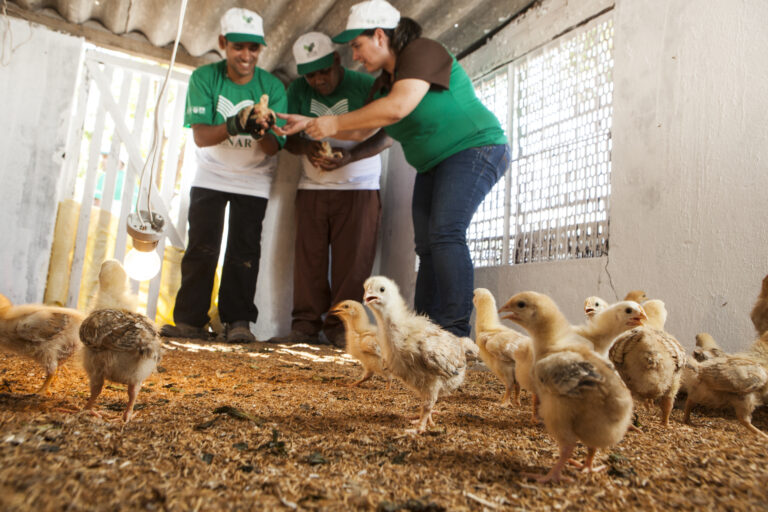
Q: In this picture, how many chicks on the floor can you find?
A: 13